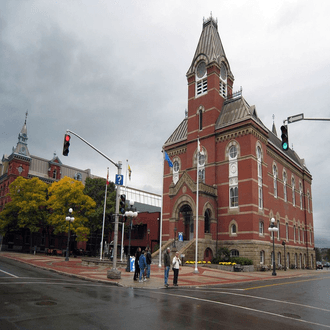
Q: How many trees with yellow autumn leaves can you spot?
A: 2